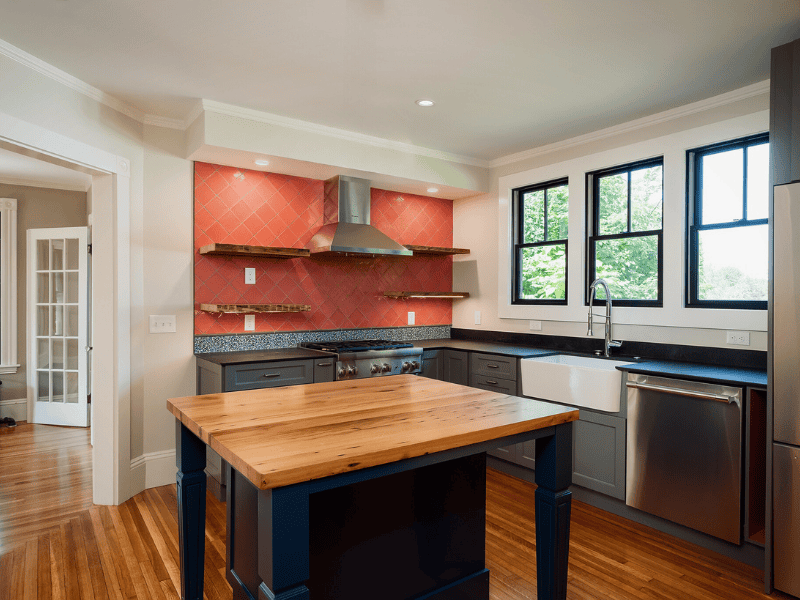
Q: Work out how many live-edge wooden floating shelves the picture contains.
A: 4